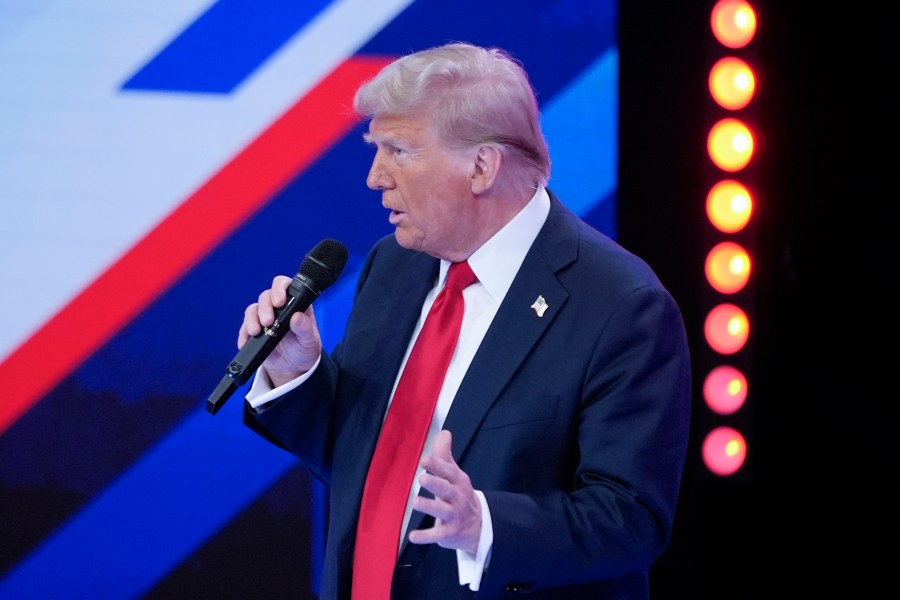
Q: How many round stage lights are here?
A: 8